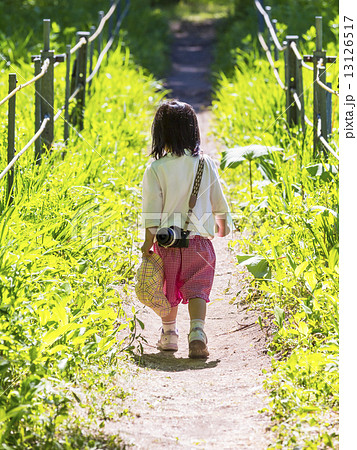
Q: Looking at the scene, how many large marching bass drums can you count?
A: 0